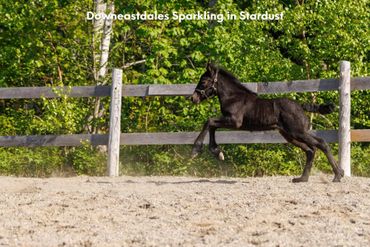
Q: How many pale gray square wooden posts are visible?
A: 2